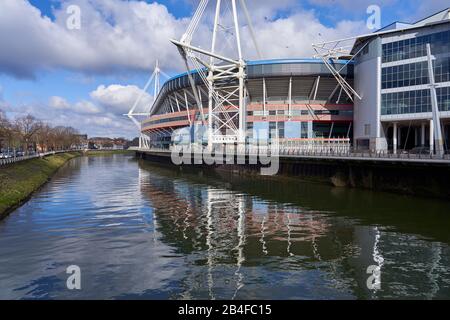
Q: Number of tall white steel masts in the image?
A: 2